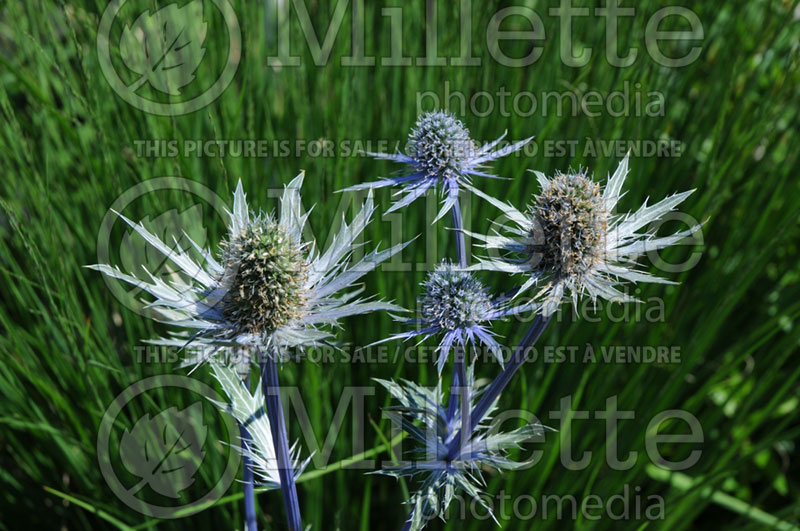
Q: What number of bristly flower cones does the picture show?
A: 4